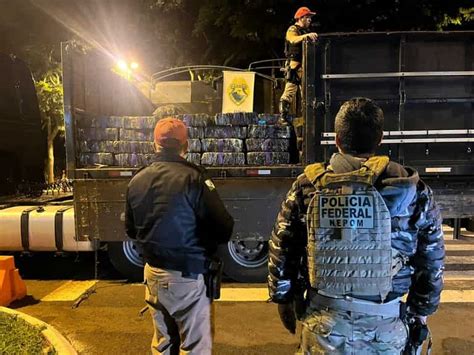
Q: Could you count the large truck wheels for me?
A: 2